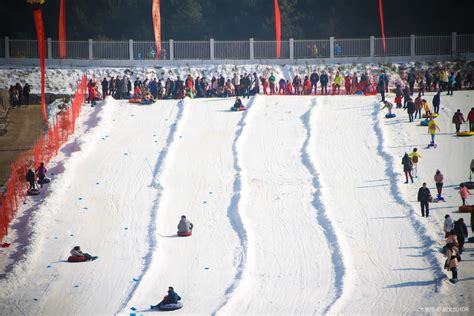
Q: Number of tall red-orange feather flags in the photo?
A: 5